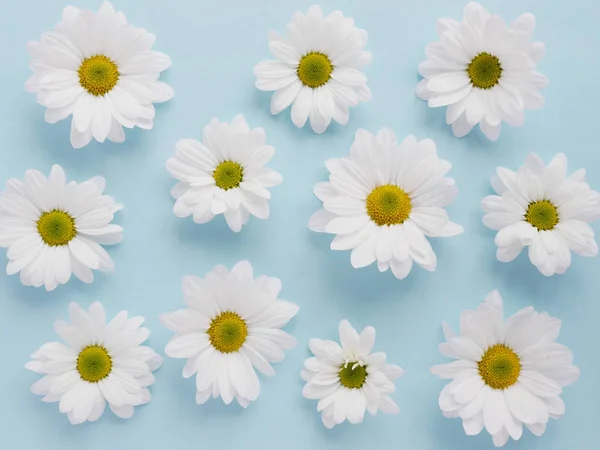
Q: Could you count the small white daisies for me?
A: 11